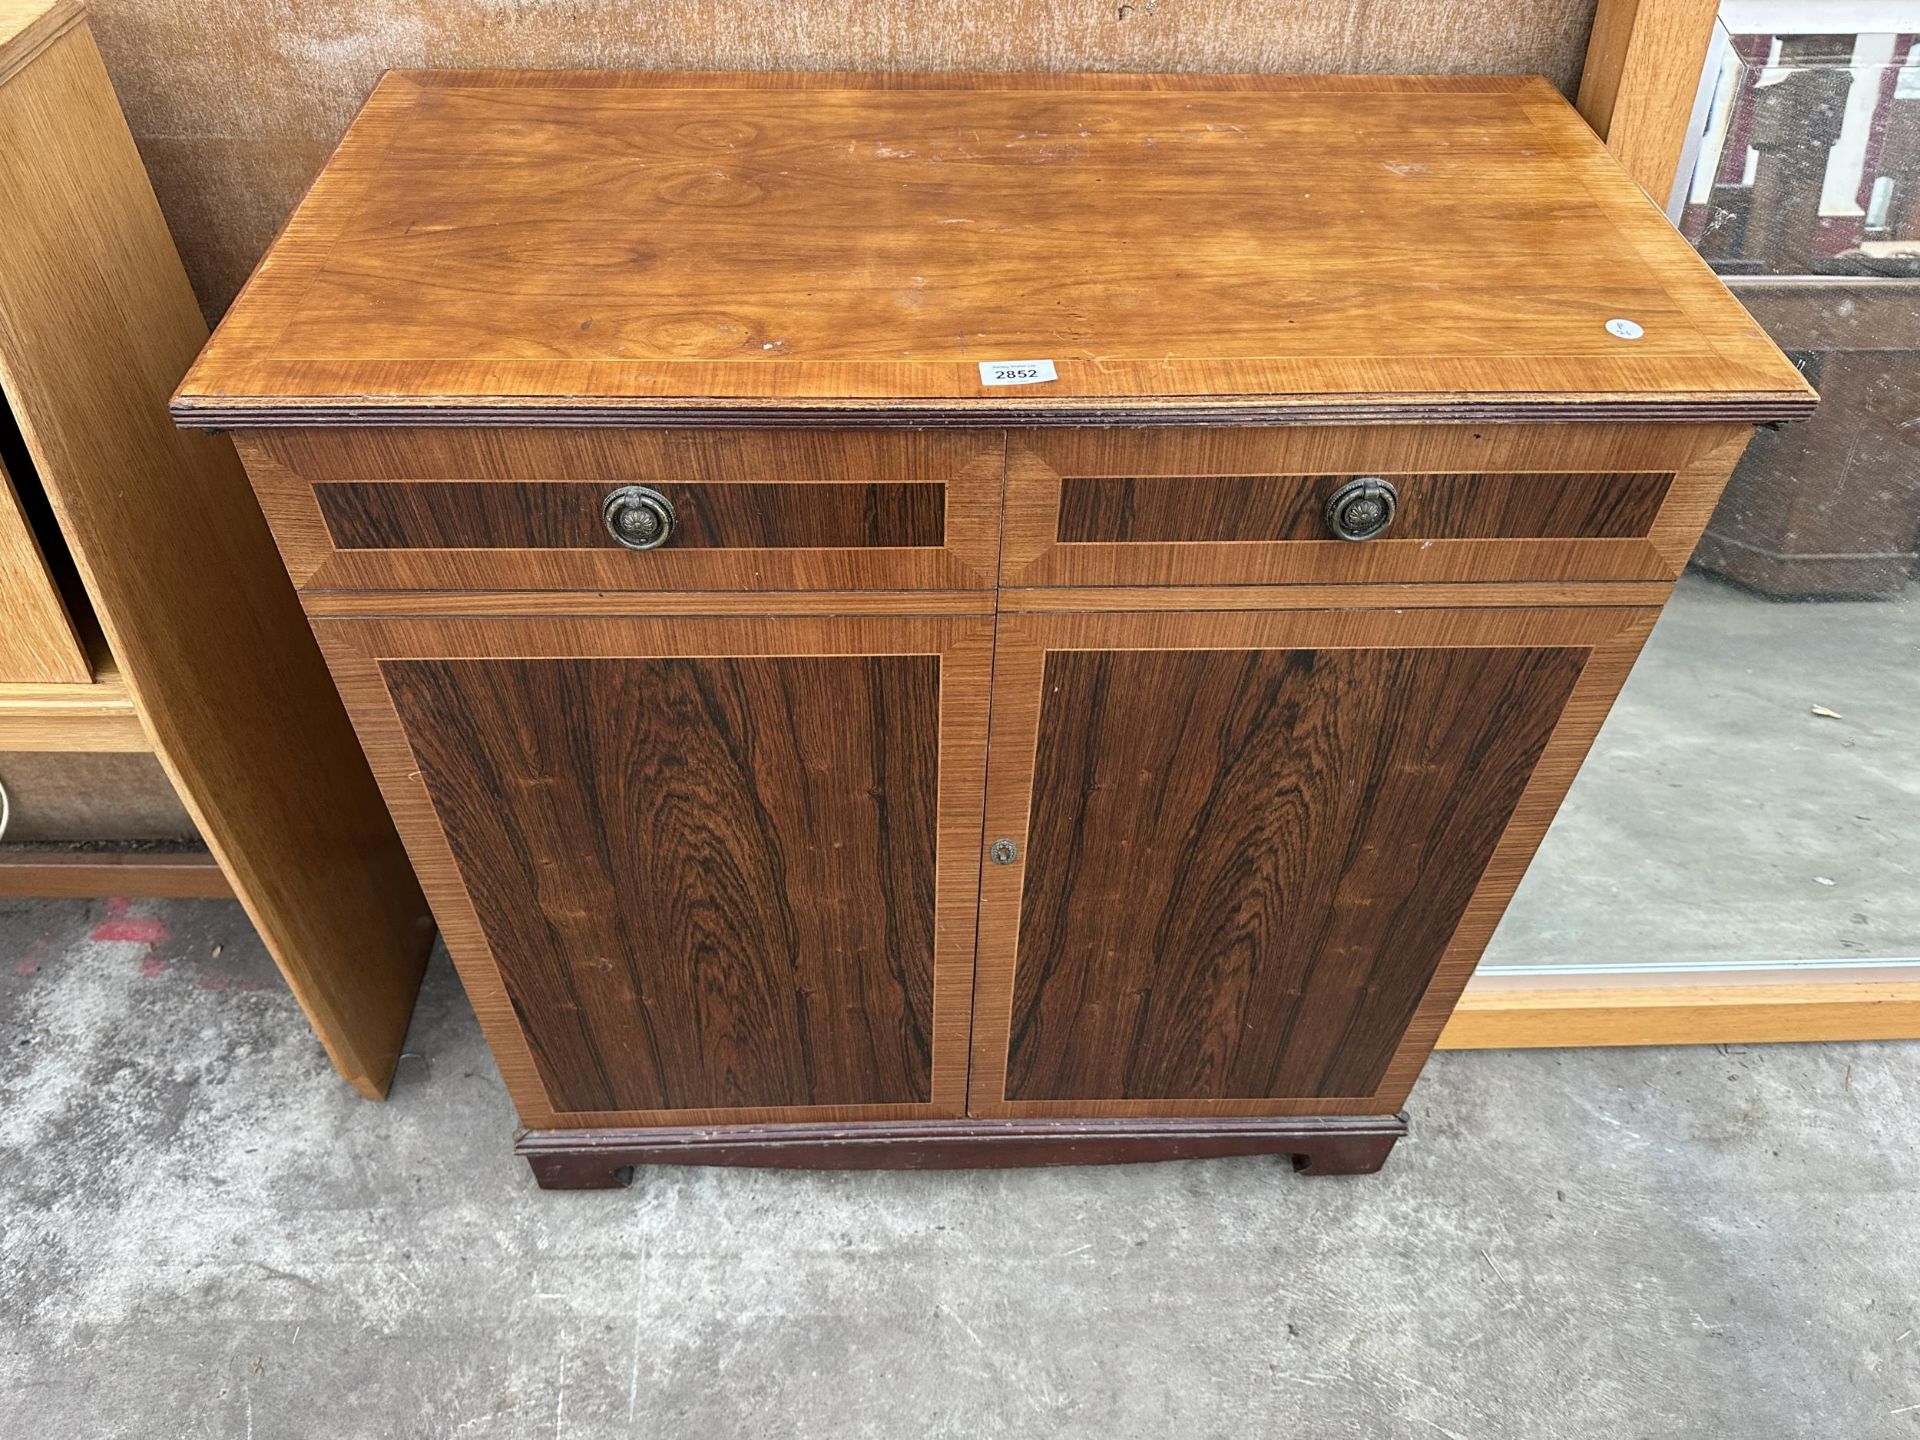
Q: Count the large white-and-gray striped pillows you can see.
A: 0